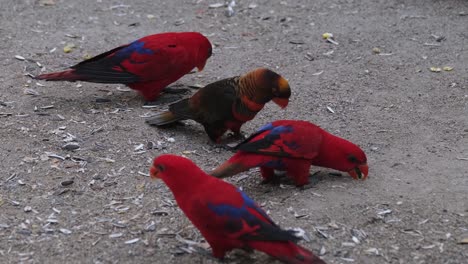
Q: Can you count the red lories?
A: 3